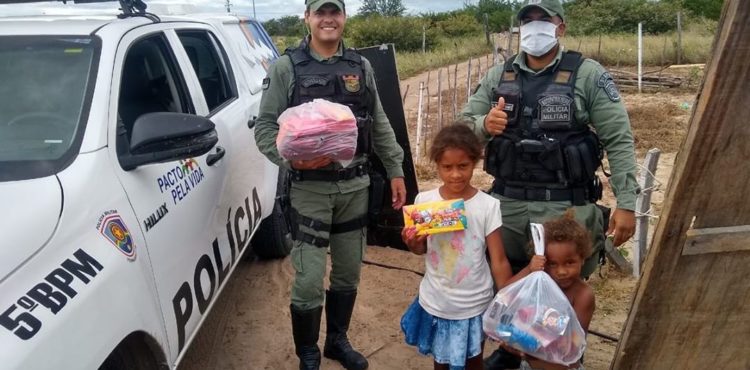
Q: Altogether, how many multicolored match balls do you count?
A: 0